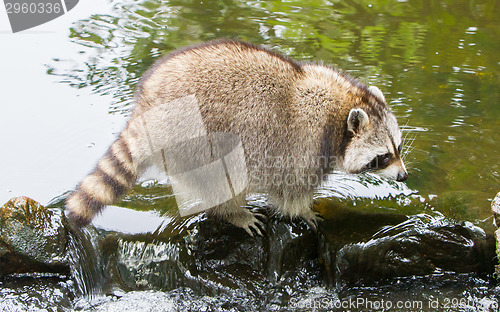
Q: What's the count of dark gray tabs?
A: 2